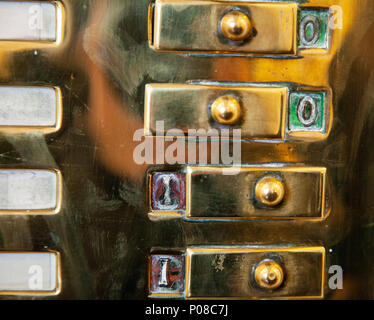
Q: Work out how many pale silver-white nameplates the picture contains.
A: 4